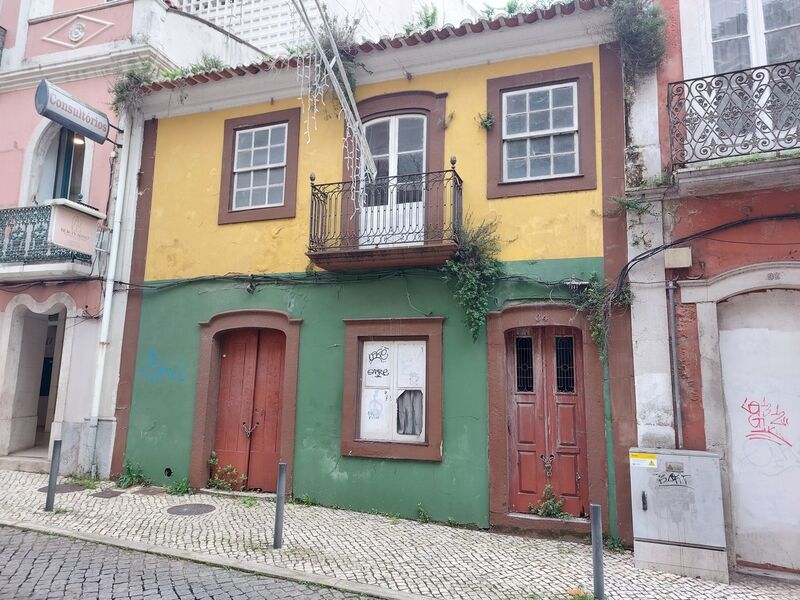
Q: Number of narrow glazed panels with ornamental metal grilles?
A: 2